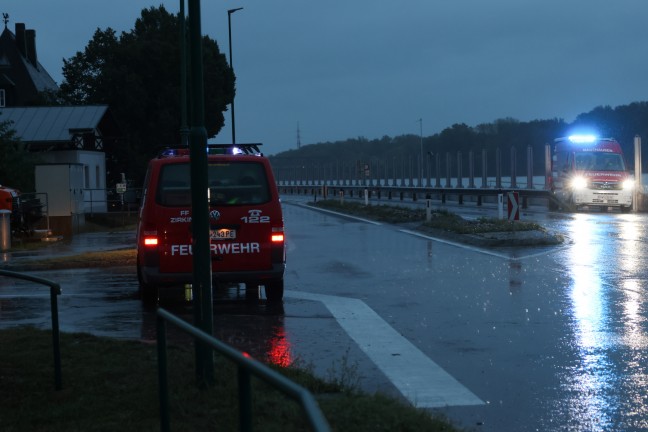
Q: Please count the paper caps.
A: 0